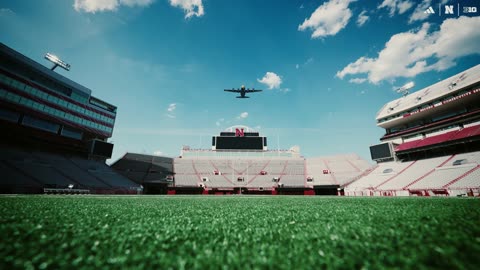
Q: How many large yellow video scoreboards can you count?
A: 0